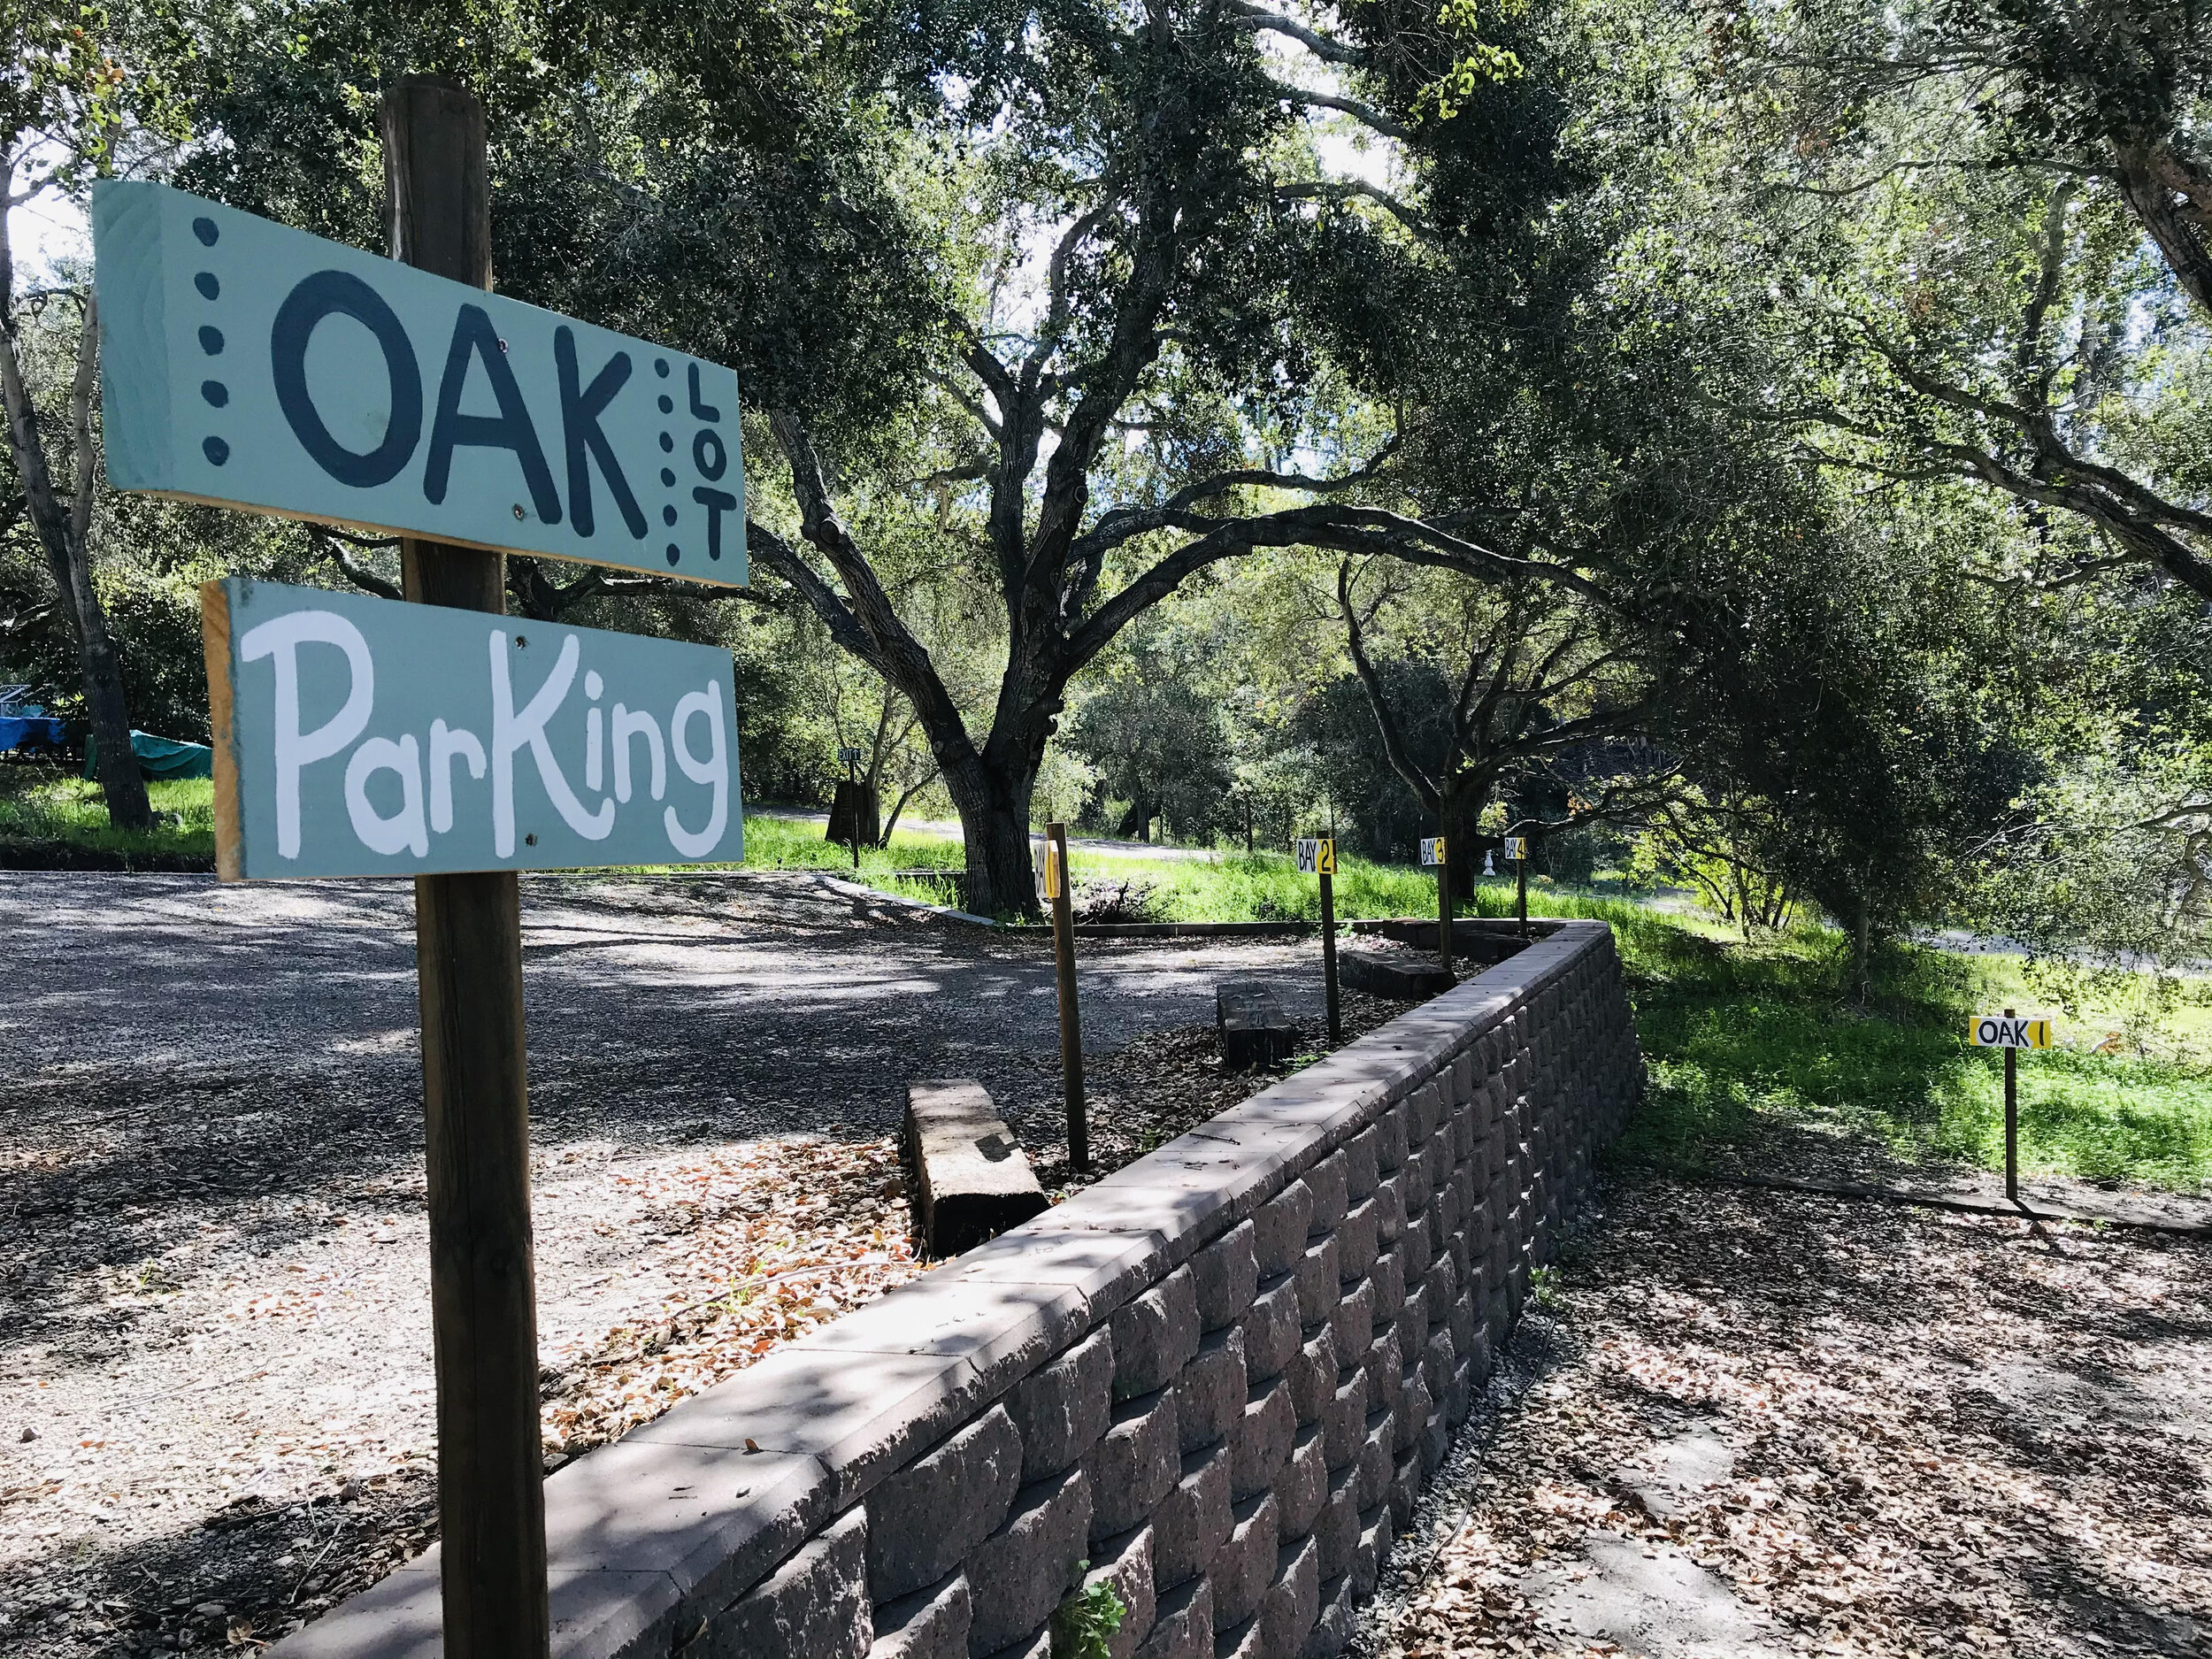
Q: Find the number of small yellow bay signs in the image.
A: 4